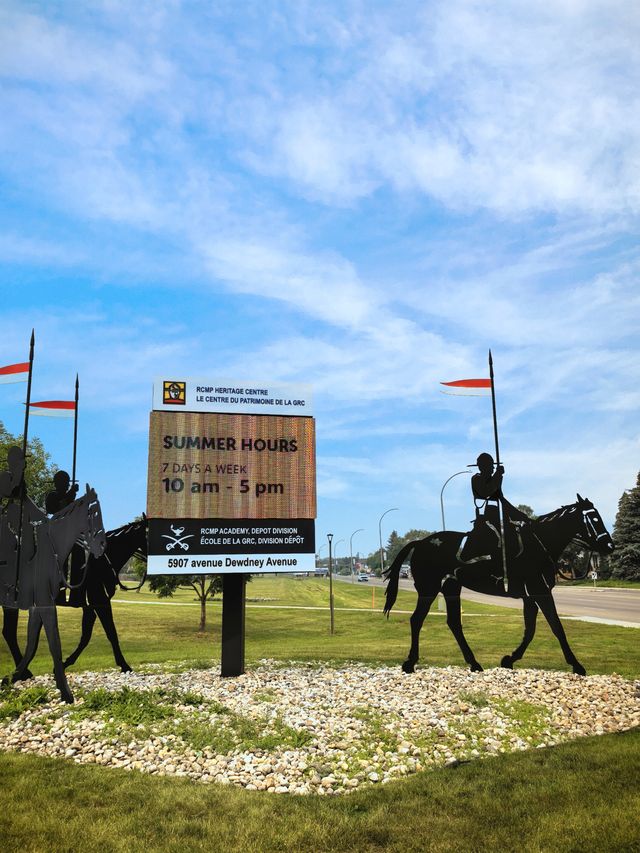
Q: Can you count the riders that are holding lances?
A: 3